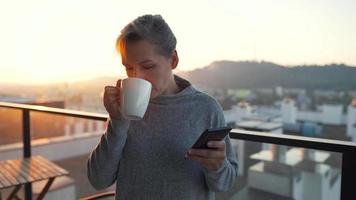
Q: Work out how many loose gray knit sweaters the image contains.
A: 1